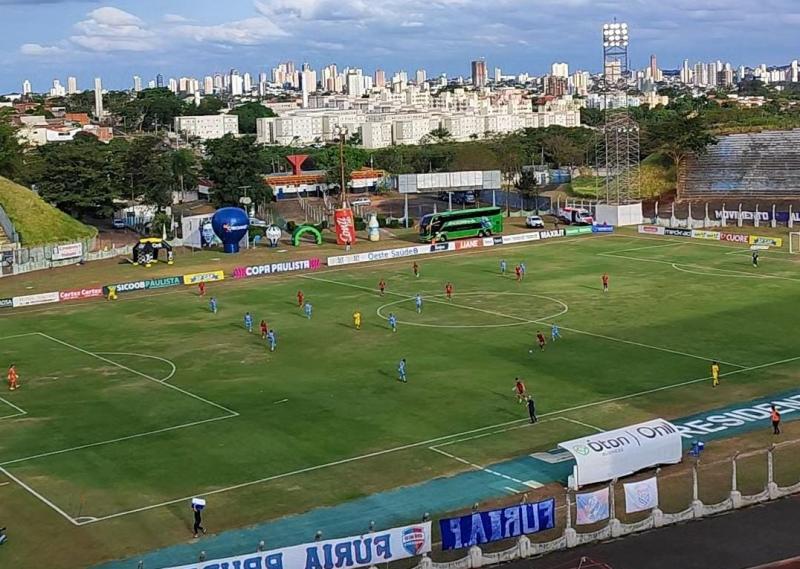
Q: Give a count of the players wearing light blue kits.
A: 10